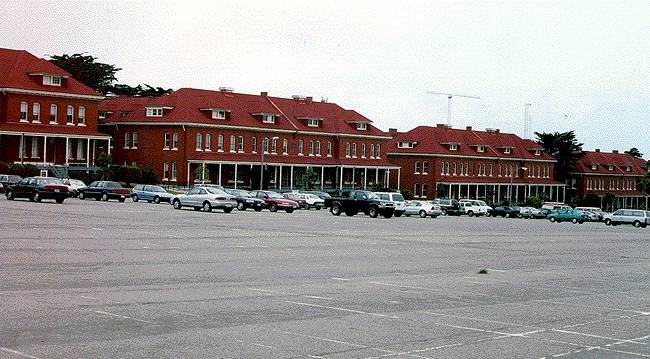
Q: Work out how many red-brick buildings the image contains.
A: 4